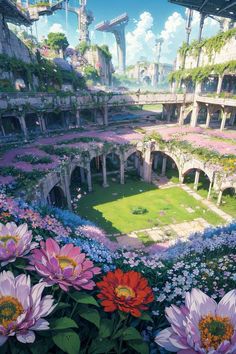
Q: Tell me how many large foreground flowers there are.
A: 5